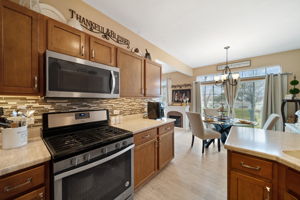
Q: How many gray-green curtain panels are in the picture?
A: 3